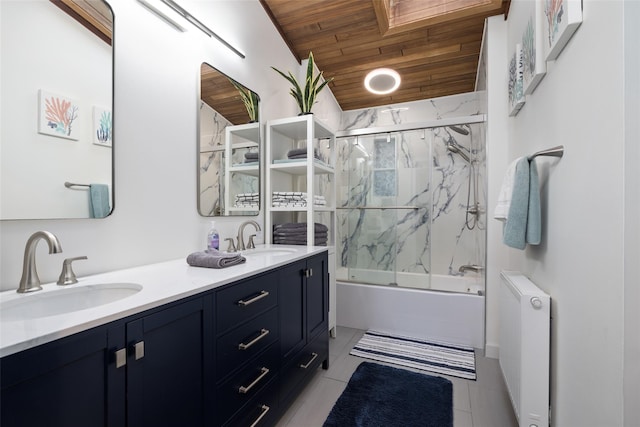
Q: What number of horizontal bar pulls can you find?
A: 5